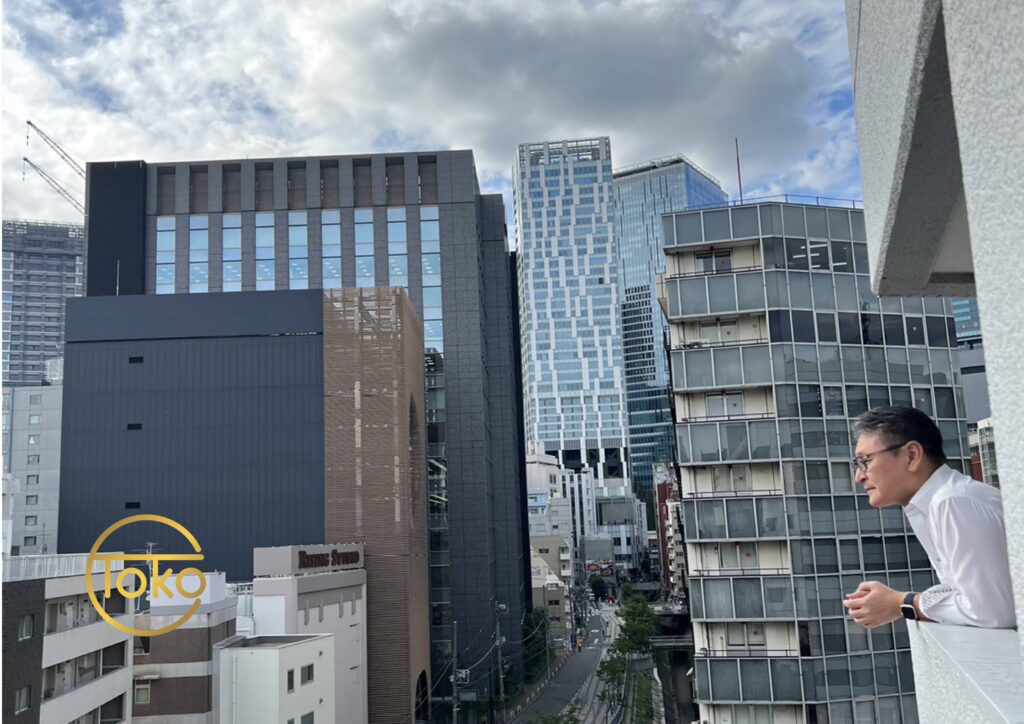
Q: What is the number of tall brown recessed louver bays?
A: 9